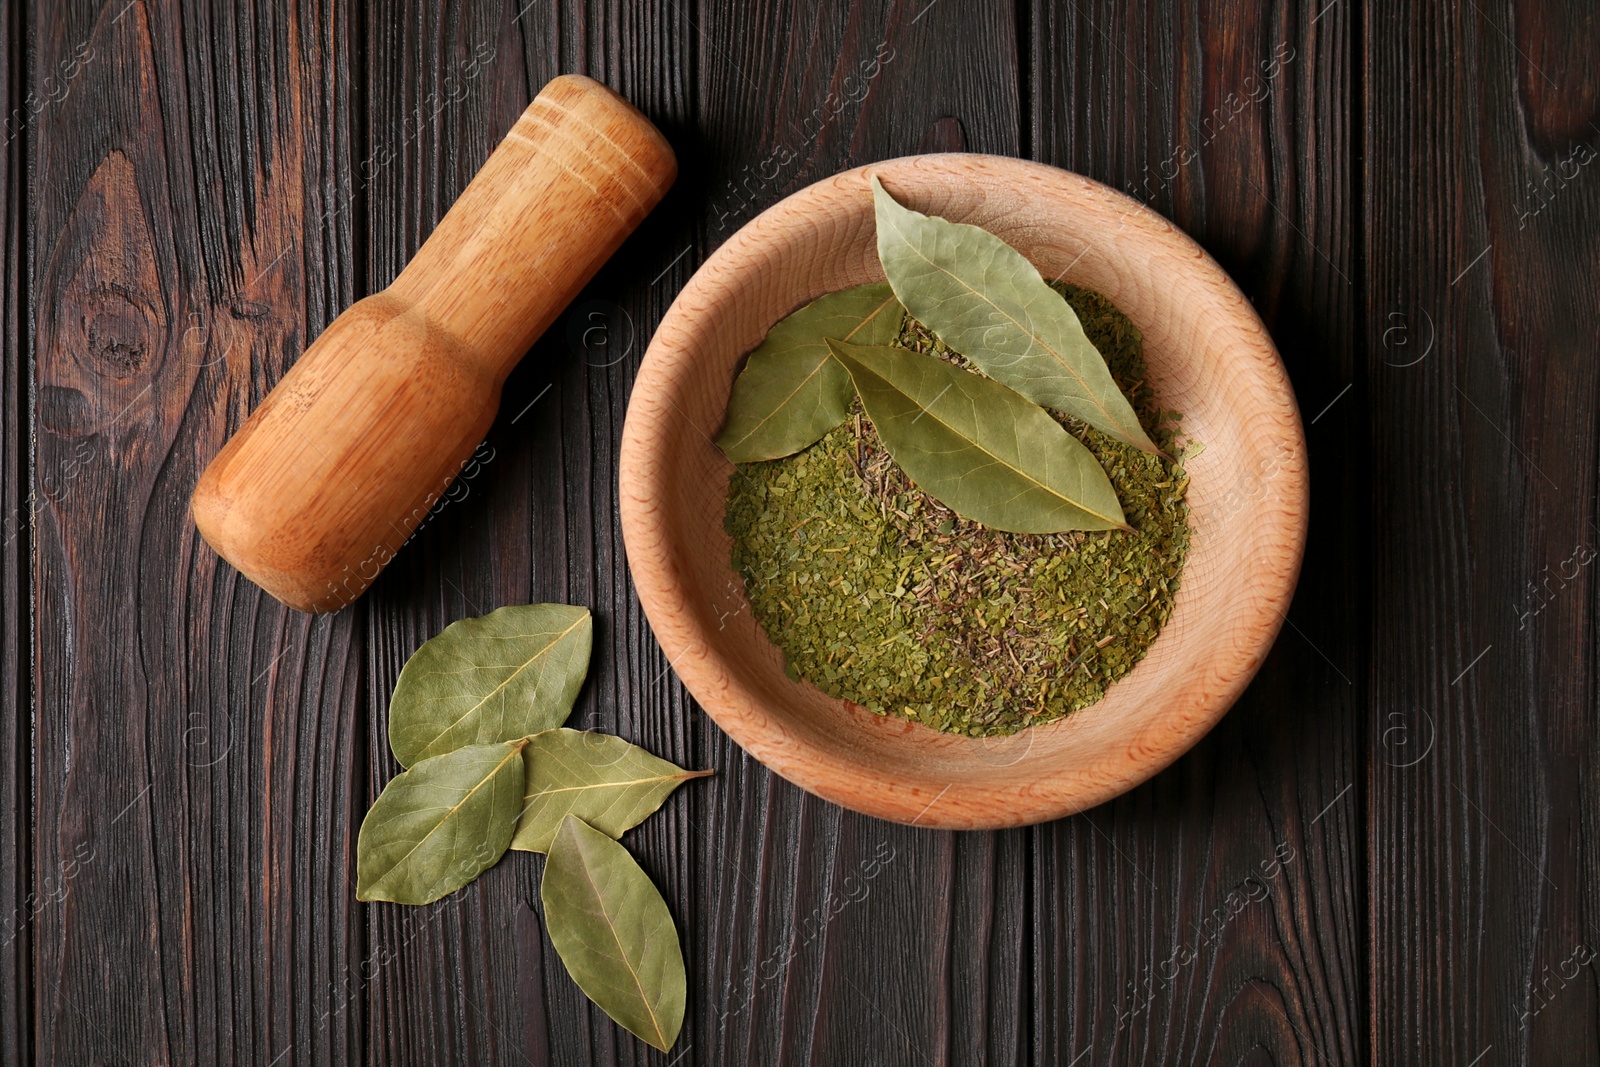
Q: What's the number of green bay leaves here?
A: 7